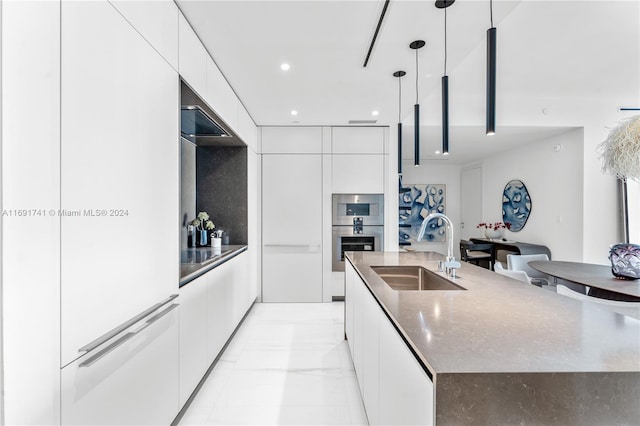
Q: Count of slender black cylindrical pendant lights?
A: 4